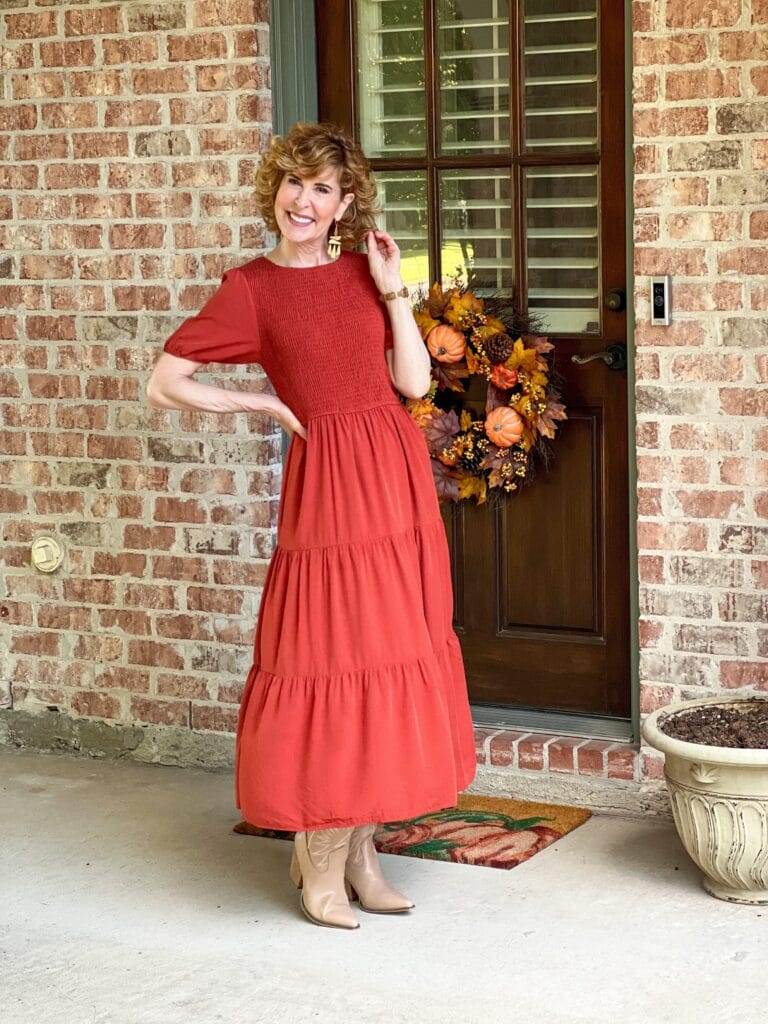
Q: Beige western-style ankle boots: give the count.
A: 2